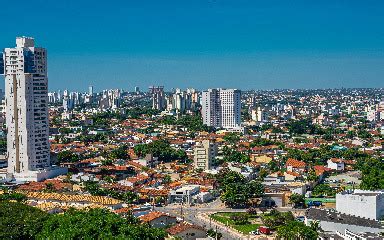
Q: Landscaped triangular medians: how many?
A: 1